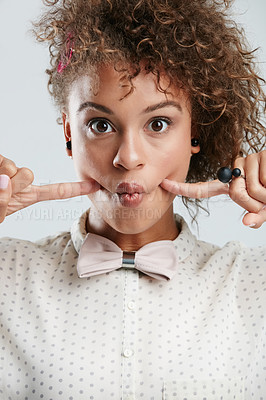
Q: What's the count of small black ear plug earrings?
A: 2